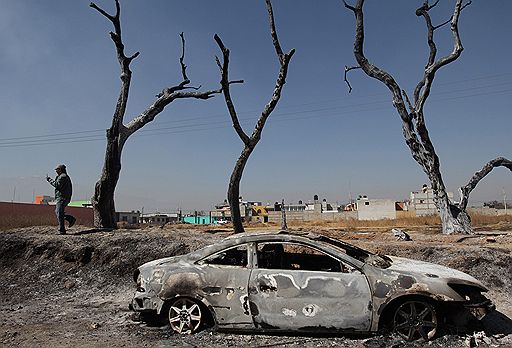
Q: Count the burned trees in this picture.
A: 3